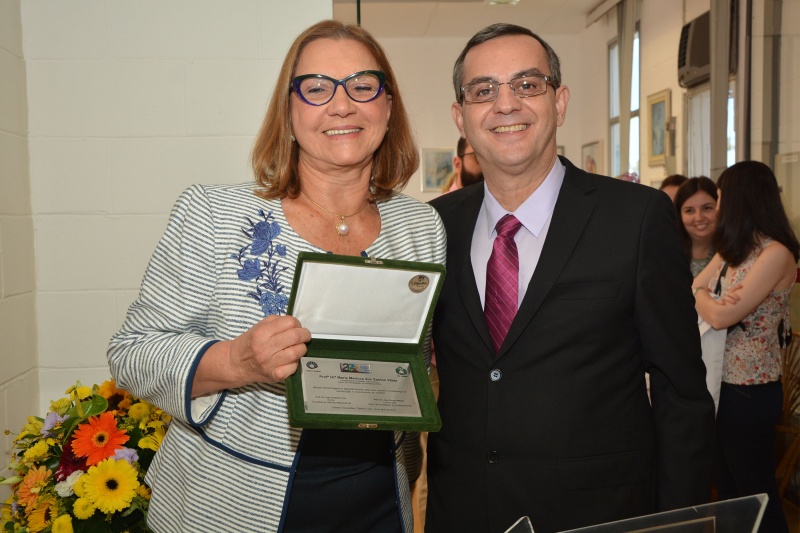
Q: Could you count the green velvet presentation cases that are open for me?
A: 1